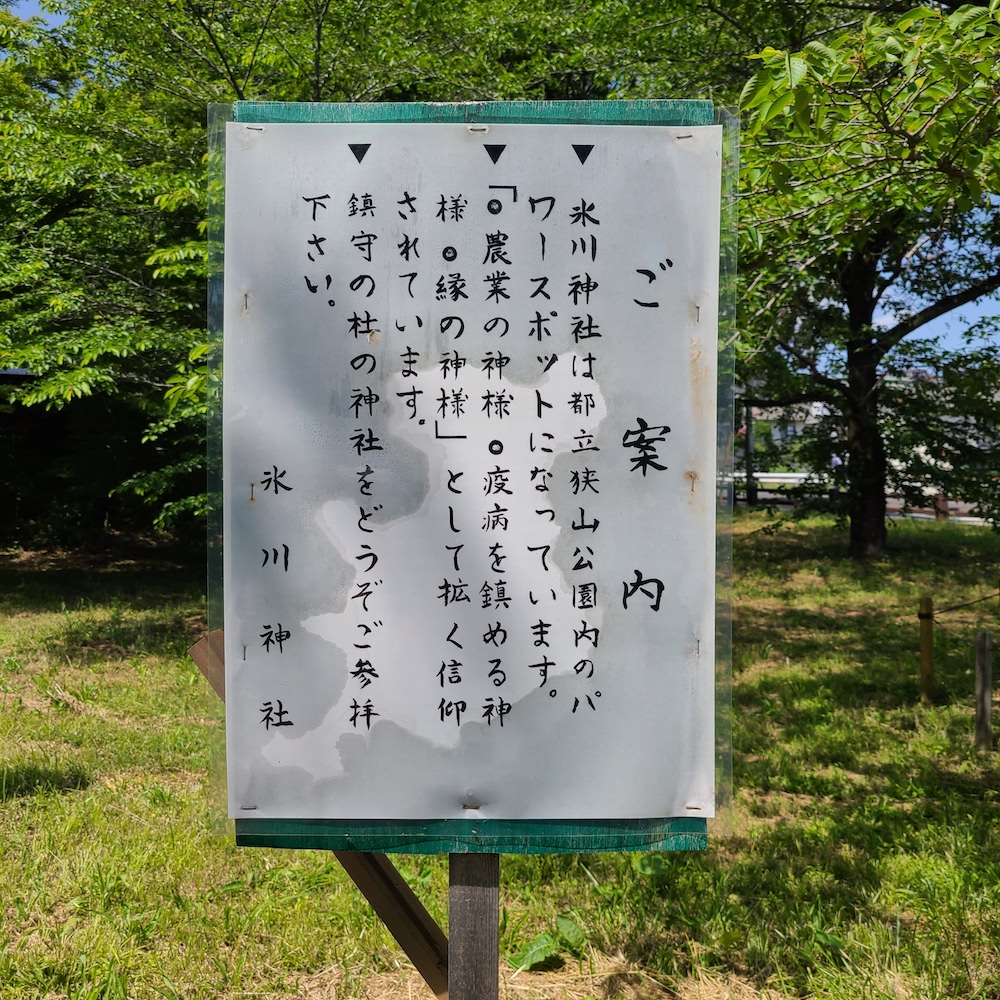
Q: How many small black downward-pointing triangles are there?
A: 3